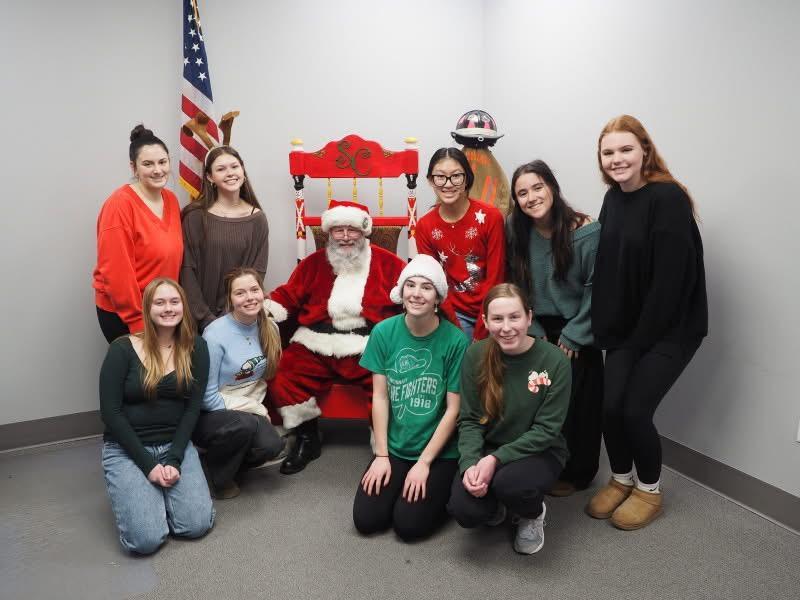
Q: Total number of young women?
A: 9